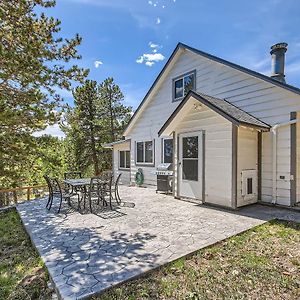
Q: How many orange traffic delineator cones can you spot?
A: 0